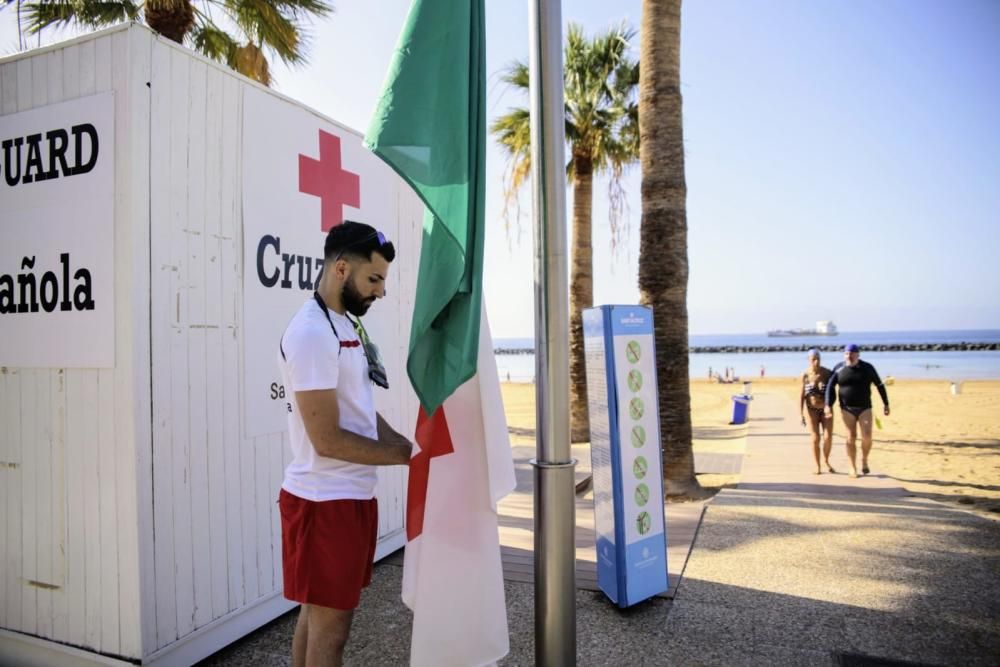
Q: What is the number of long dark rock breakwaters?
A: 1